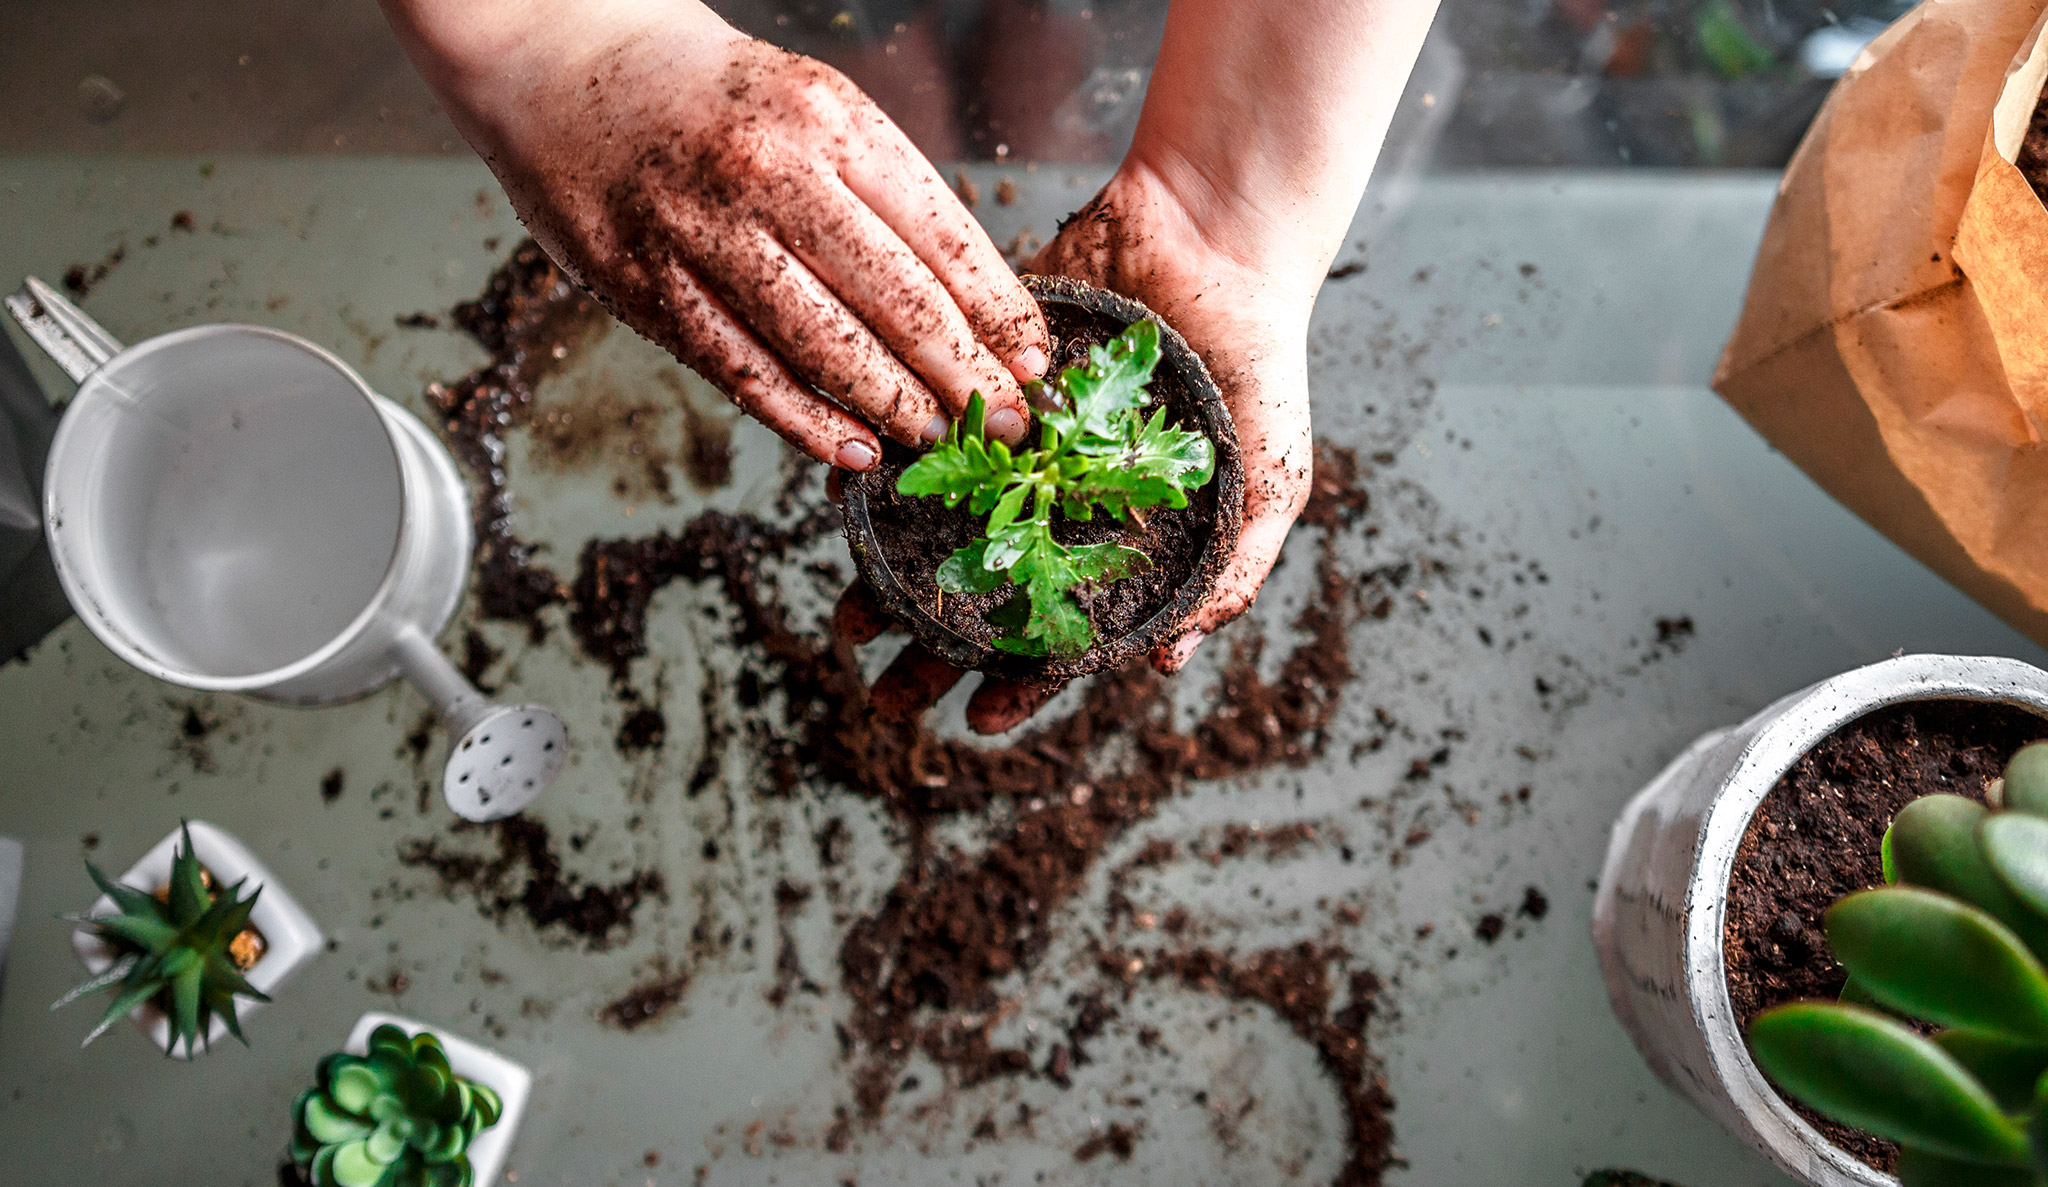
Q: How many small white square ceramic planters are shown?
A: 2